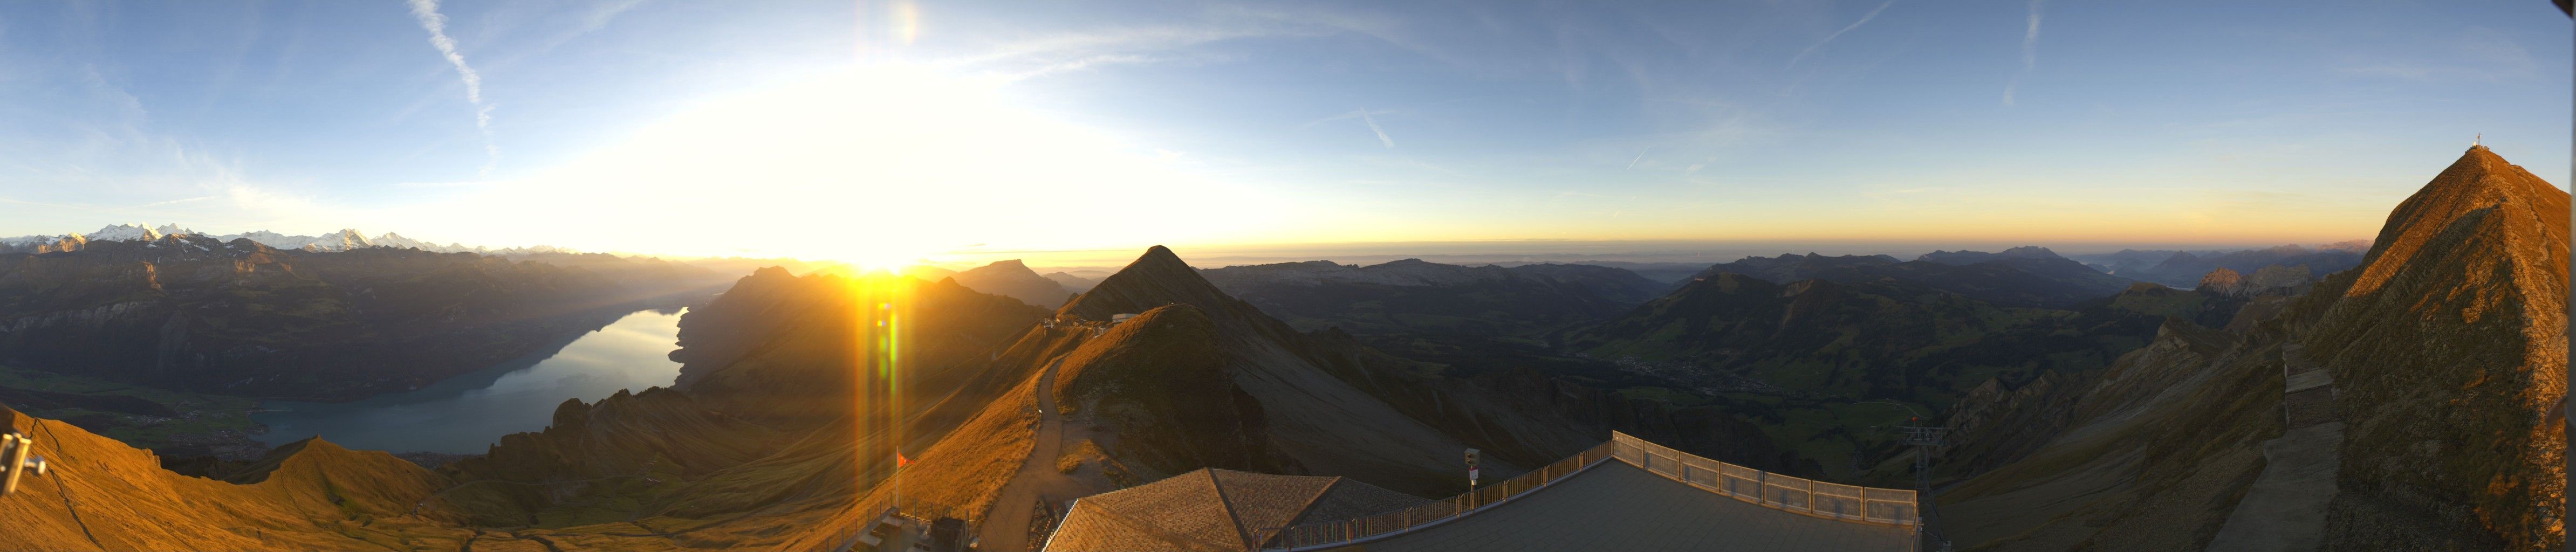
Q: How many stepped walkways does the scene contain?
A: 1